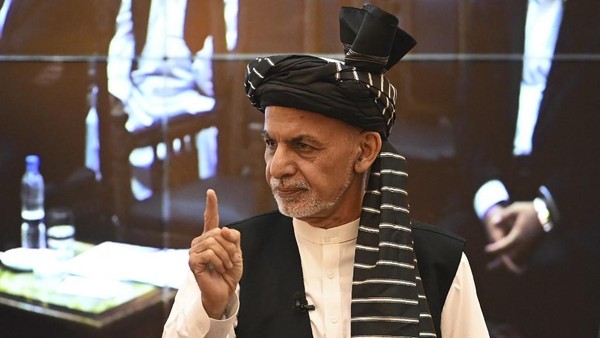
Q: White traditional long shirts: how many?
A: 1